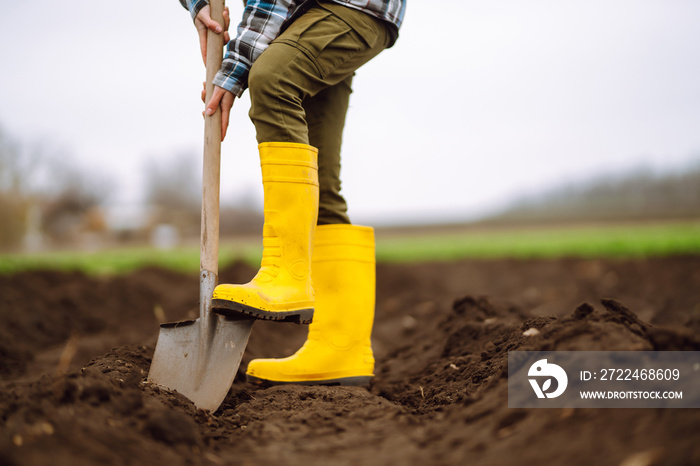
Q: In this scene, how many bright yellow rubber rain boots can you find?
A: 2